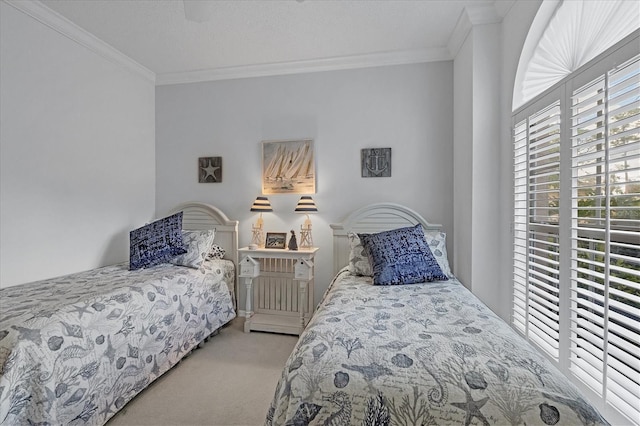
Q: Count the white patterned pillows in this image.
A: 2